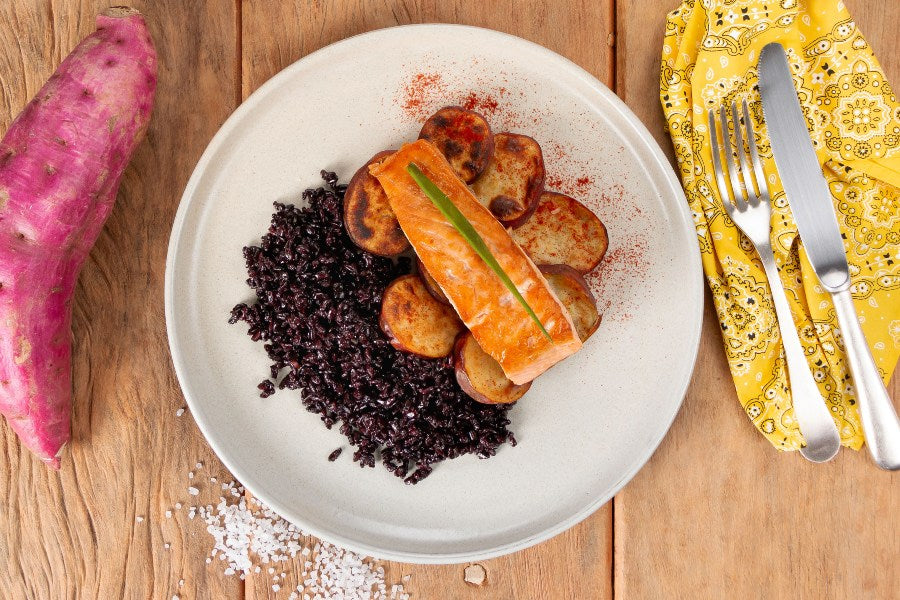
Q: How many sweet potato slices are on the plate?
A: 8